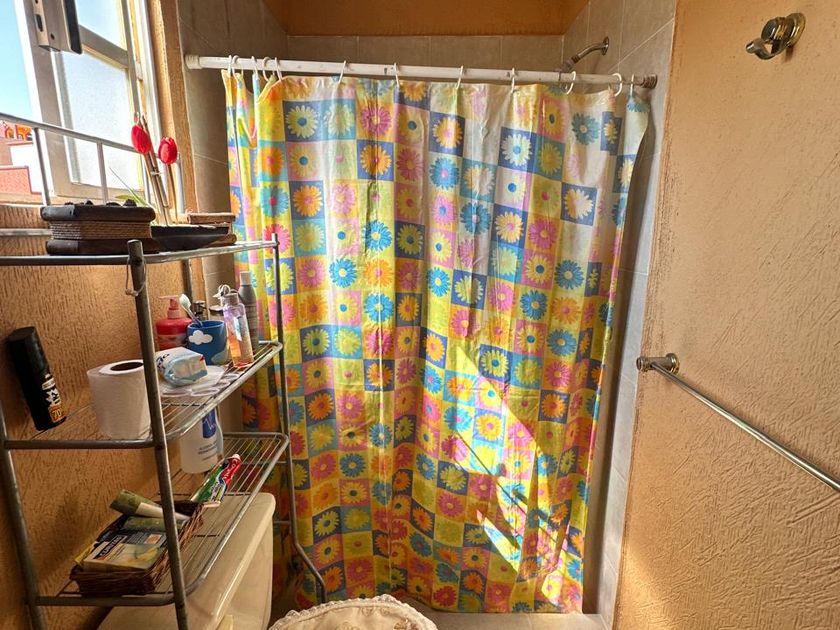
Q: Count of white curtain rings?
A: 12